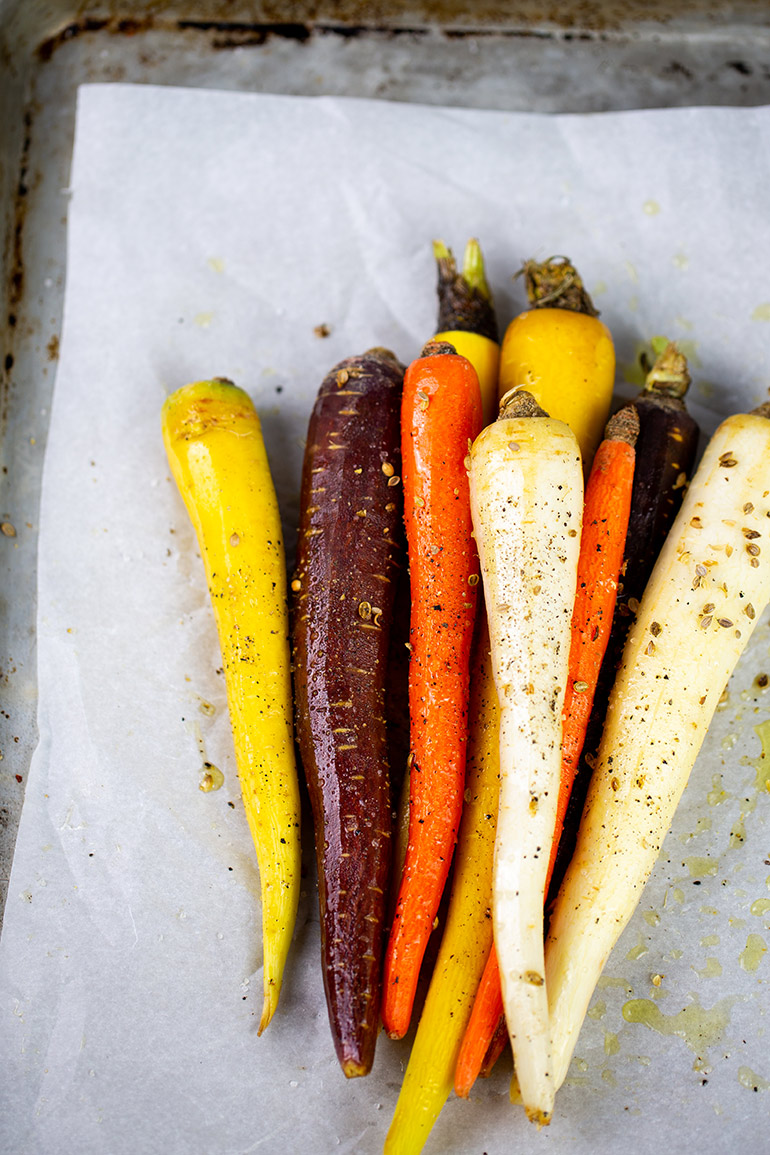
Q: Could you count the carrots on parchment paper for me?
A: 9